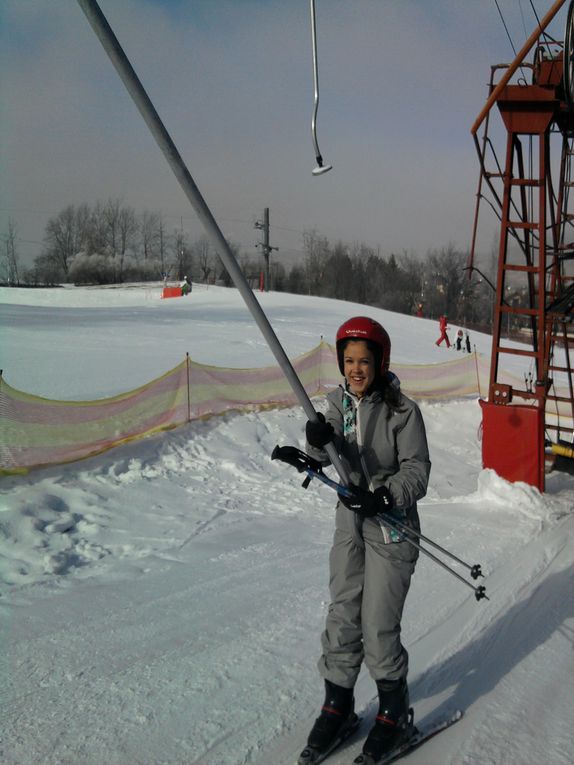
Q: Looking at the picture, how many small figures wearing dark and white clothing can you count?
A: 2